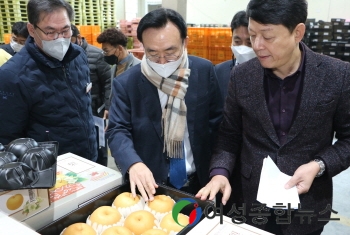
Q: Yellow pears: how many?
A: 8